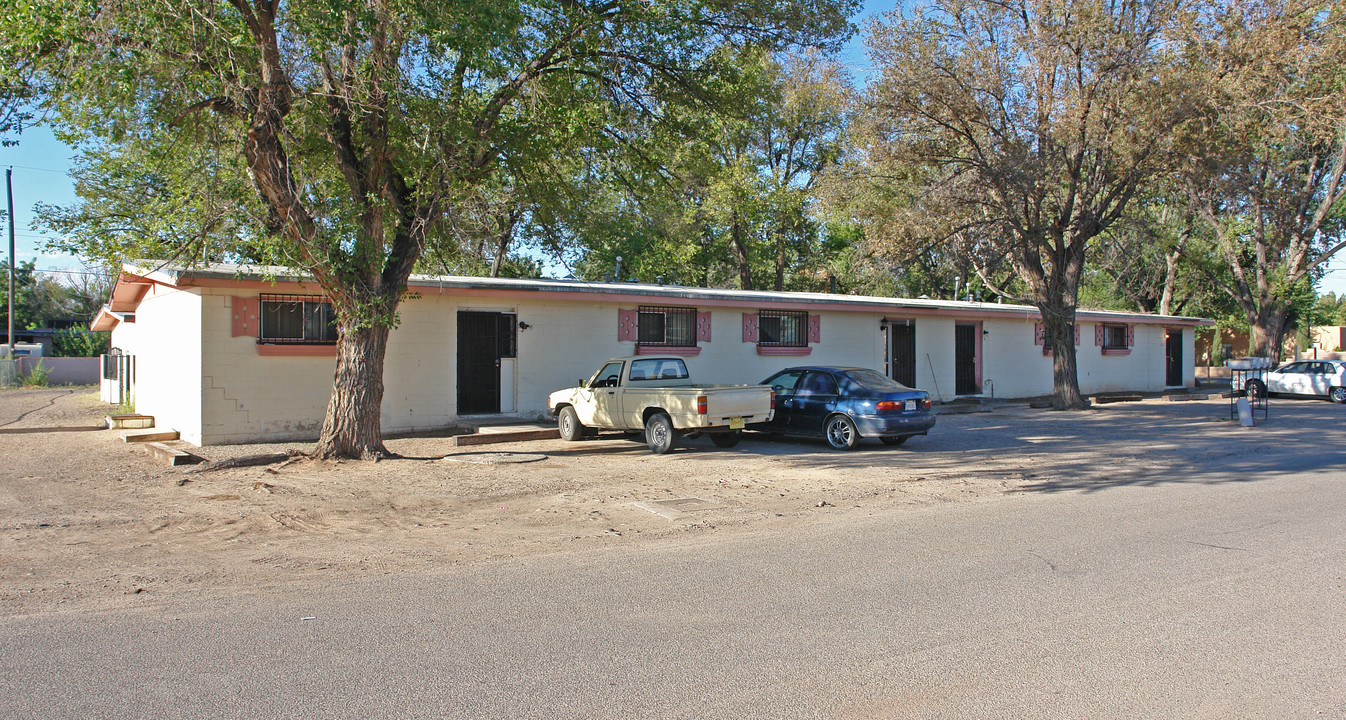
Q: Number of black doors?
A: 4